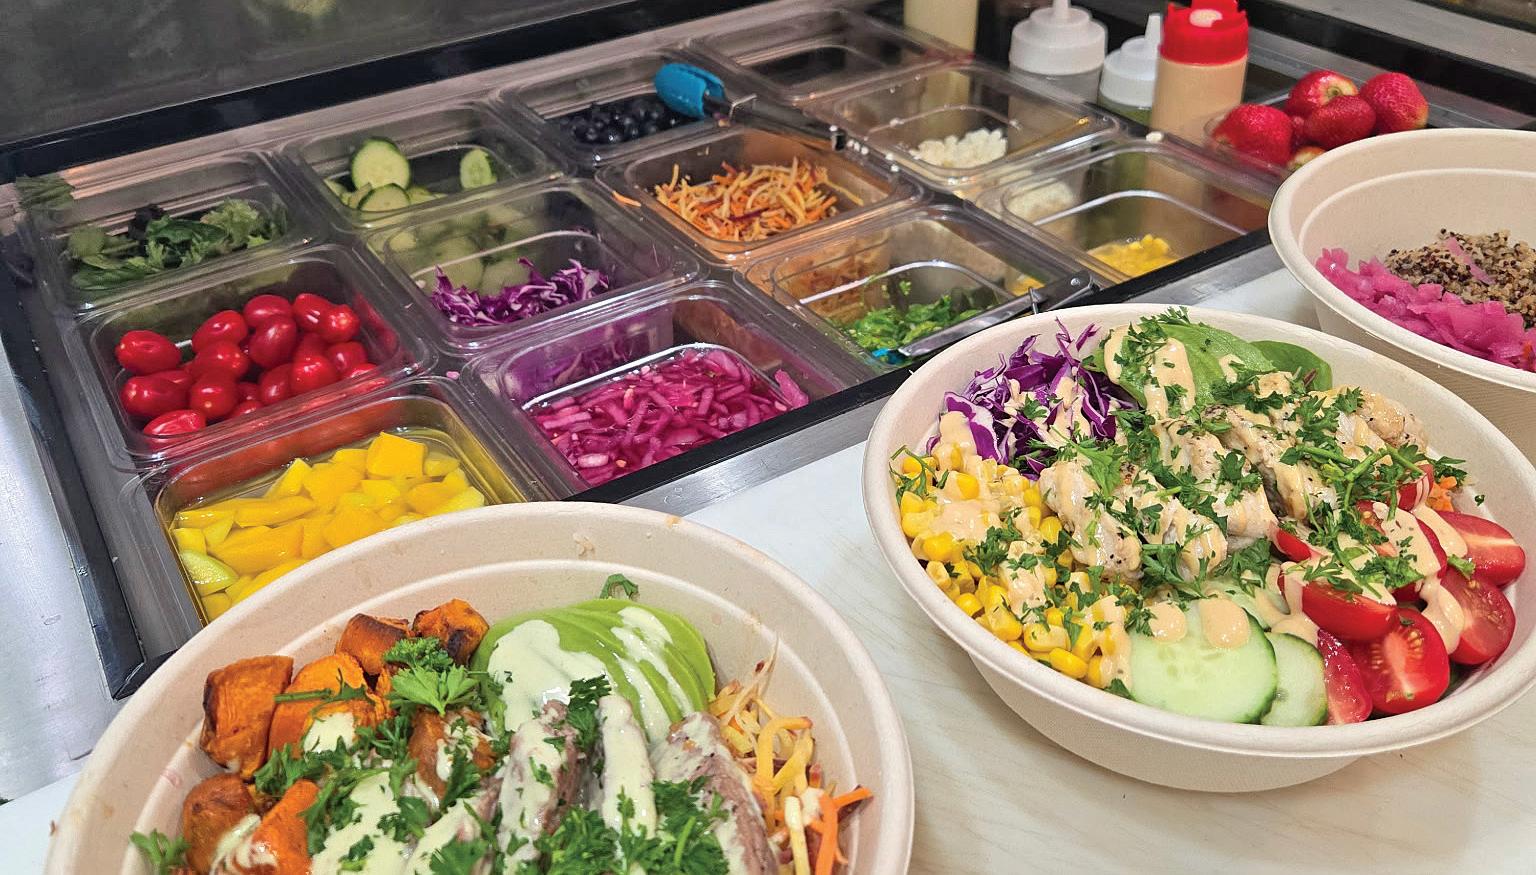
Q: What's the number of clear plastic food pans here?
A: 13